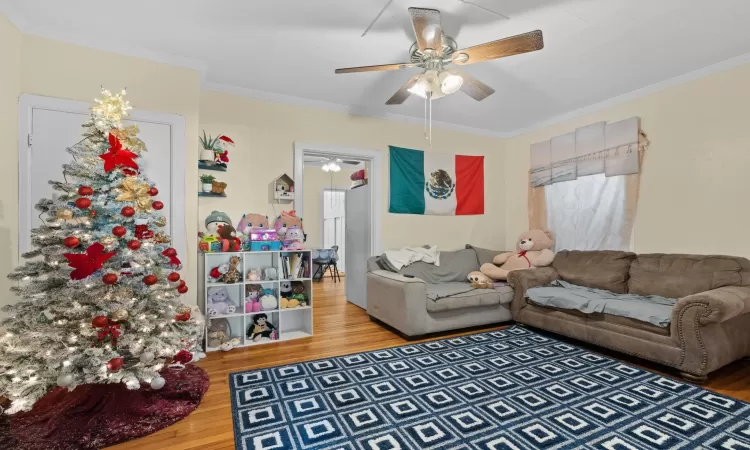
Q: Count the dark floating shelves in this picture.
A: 2